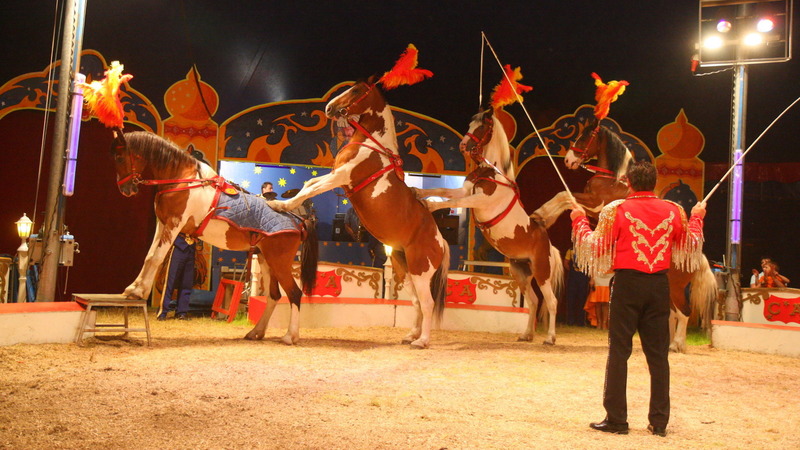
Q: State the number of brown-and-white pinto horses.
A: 4